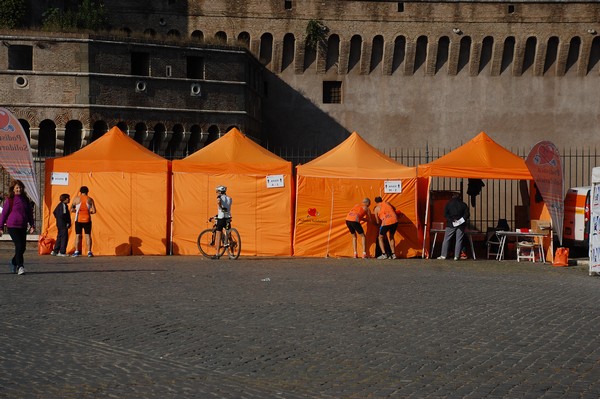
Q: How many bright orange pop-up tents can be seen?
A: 4